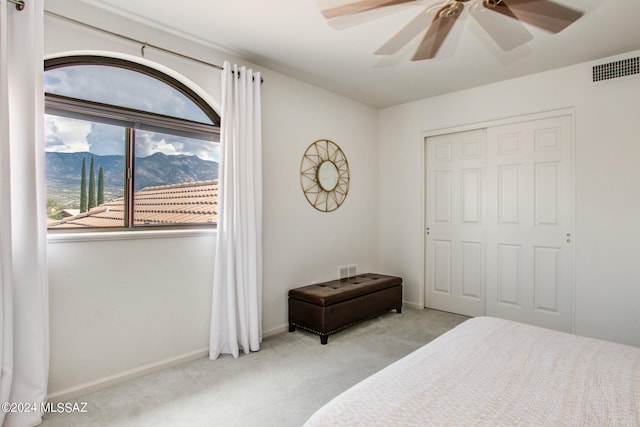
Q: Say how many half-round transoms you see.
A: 1